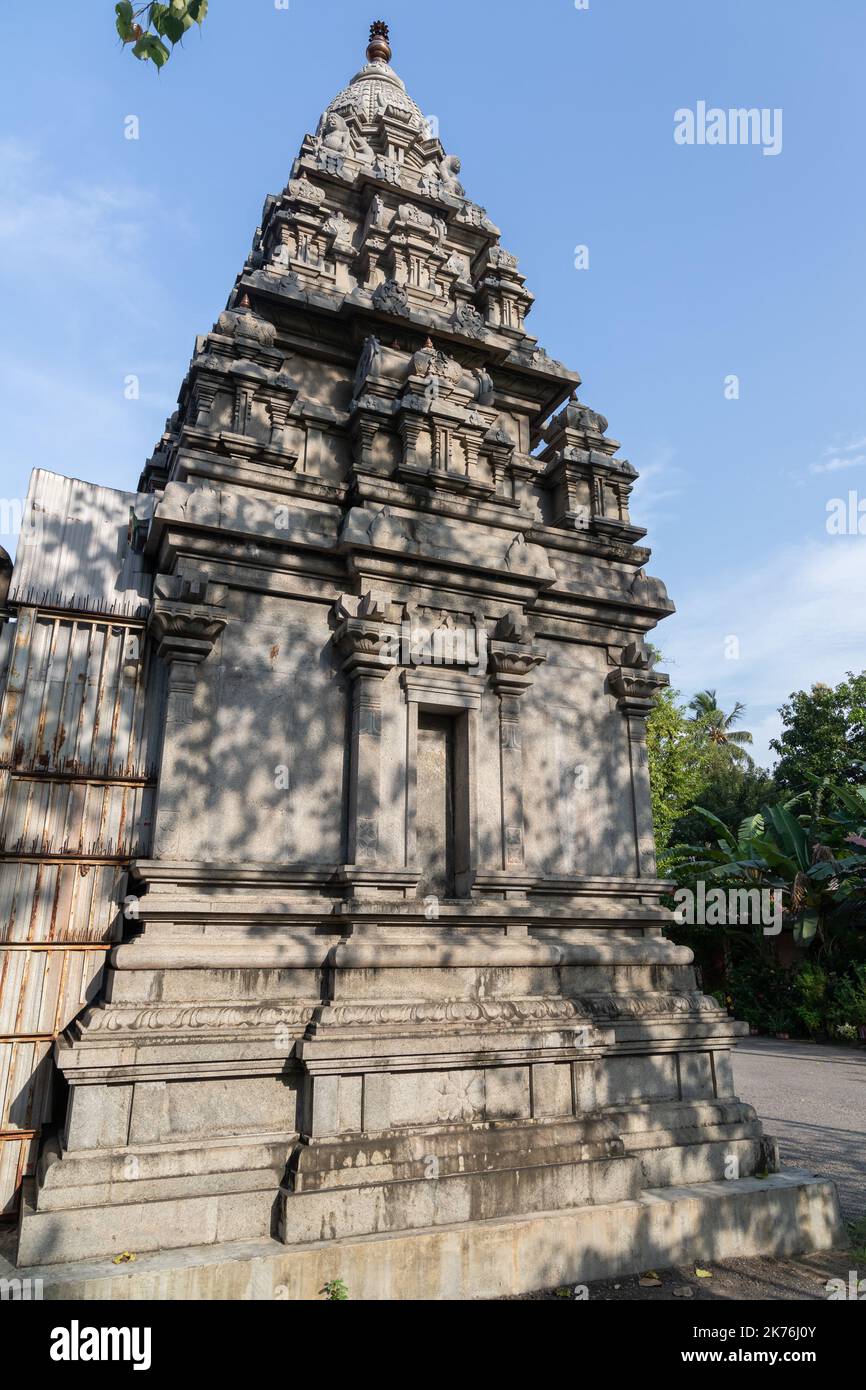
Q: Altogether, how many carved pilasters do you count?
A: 4